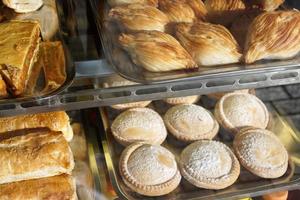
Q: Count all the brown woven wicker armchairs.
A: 0